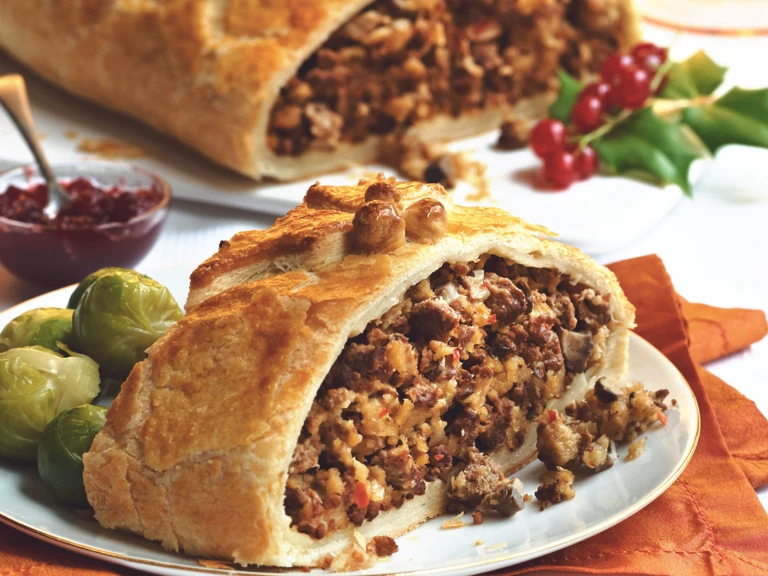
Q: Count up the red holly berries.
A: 8